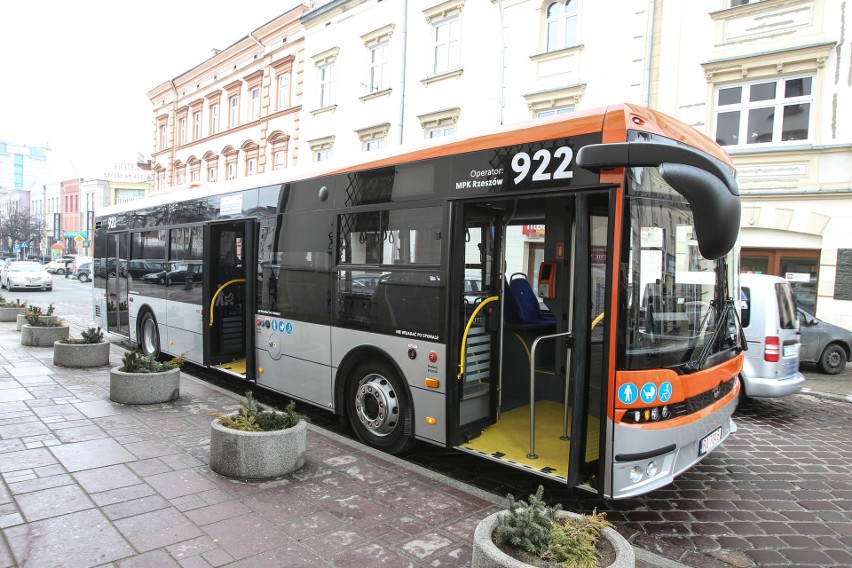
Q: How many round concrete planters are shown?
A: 7